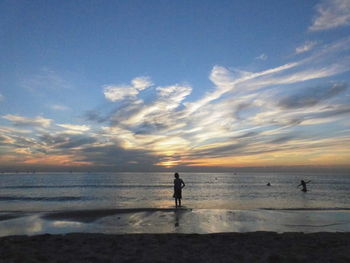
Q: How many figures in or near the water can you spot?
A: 3